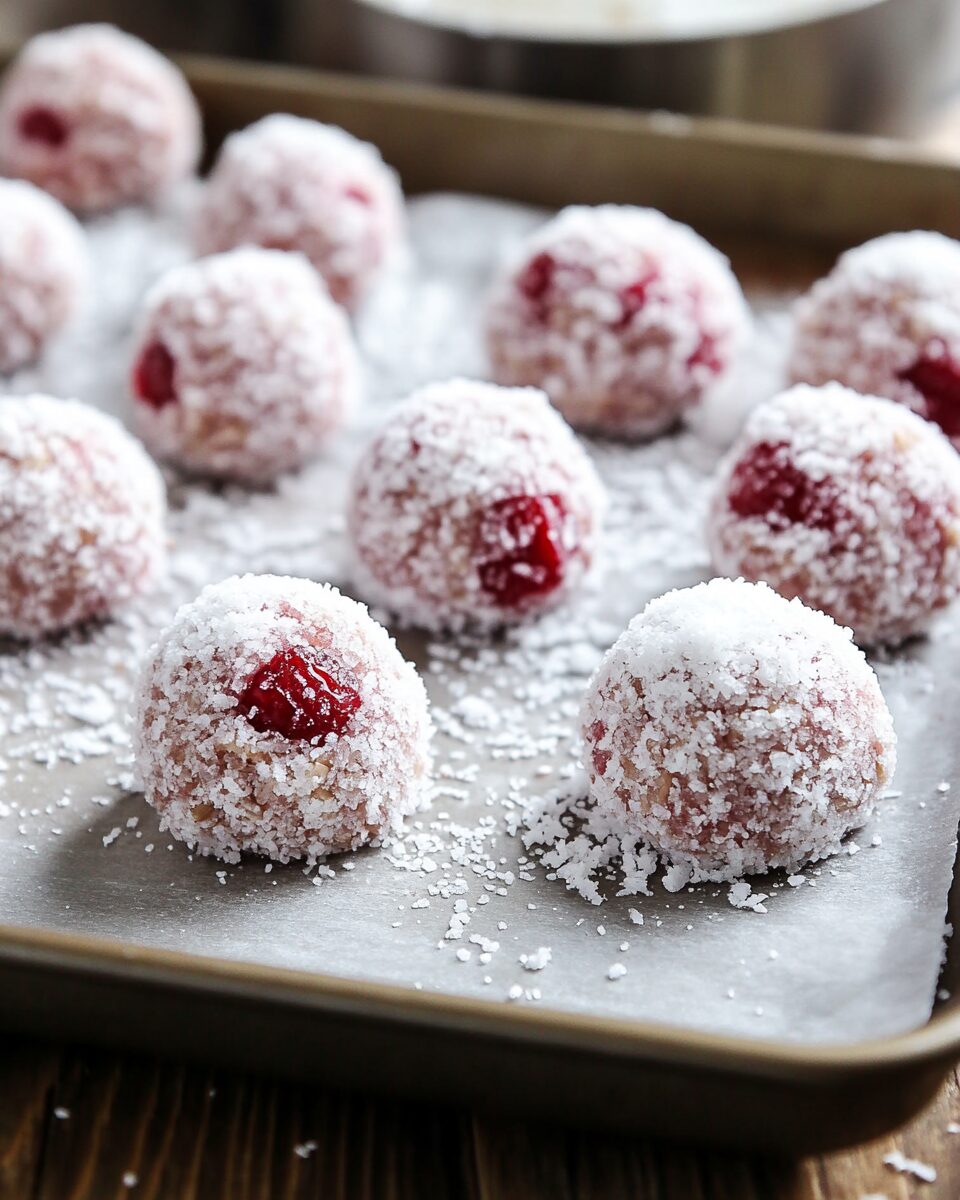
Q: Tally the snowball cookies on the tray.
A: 11